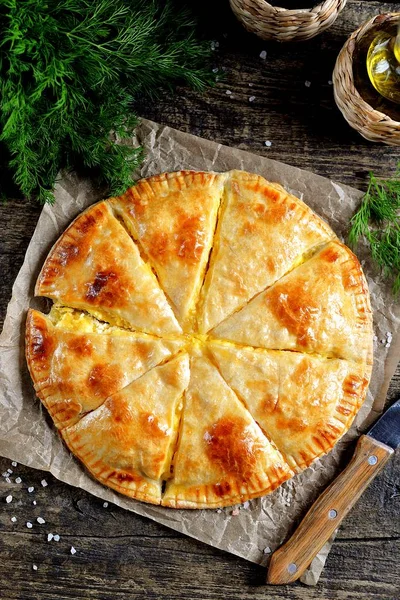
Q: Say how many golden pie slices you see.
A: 8